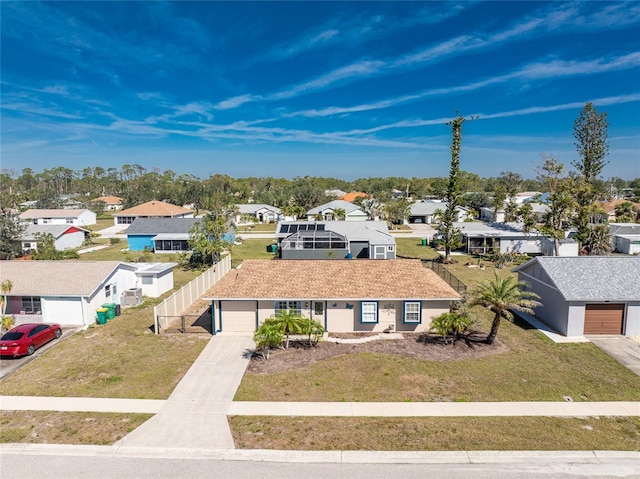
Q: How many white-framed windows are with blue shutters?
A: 2